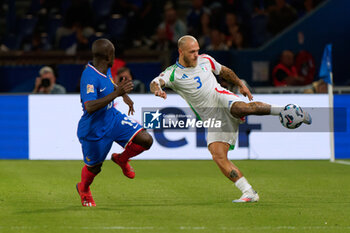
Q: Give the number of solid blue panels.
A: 2